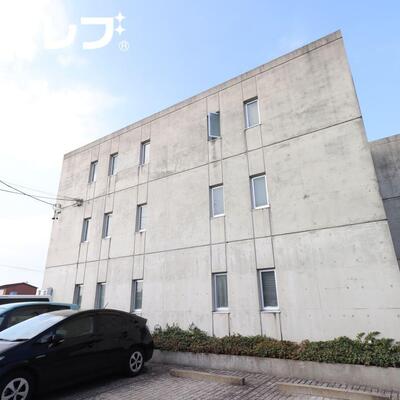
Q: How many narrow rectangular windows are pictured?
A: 15